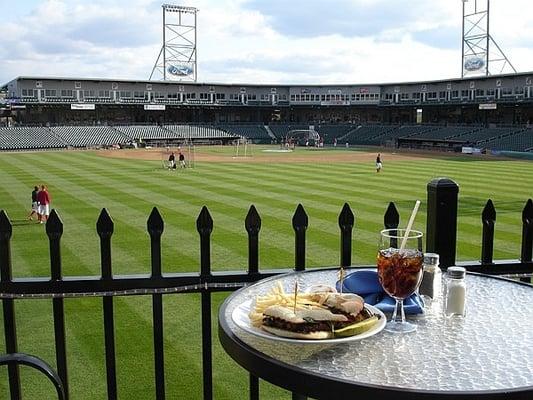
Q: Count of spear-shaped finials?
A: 11